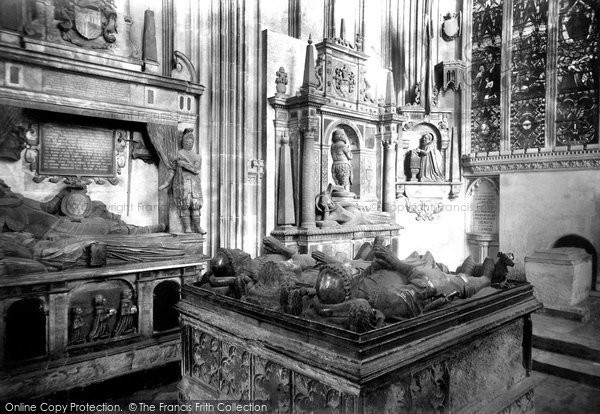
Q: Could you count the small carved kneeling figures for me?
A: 3